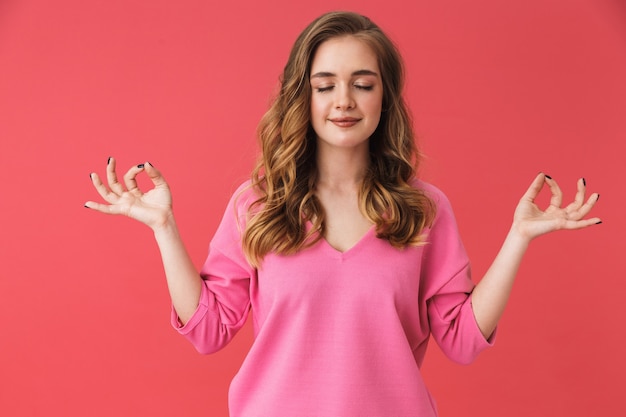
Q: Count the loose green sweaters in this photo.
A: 0